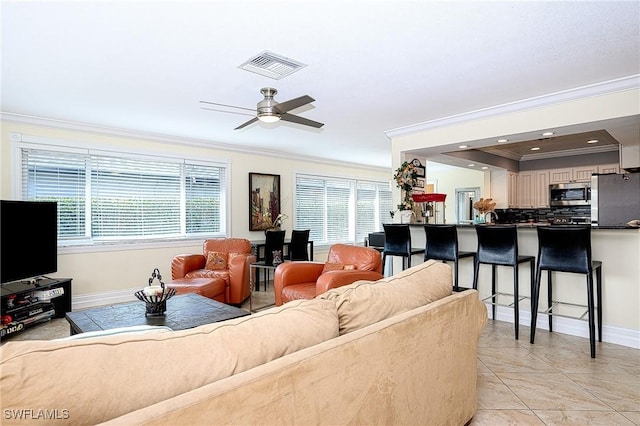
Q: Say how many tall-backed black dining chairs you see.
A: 2